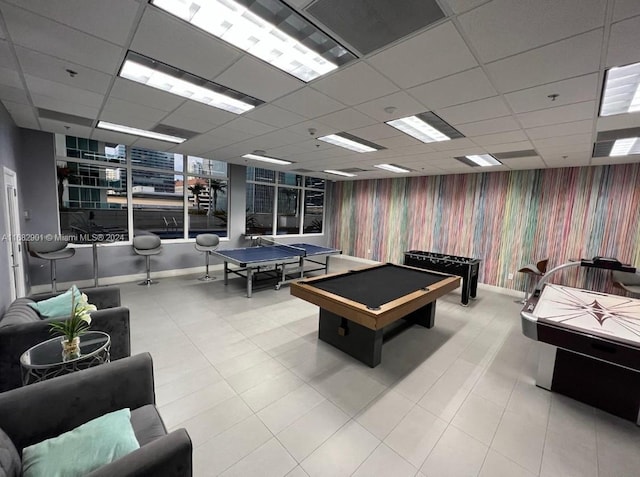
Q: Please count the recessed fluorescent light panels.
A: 11